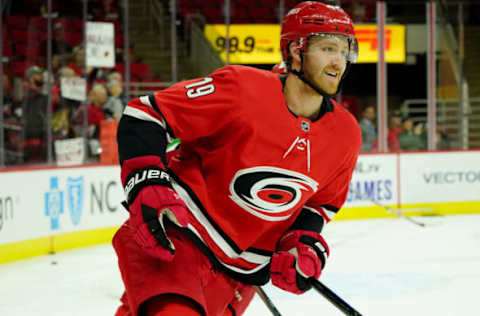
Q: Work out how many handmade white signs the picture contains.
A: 3